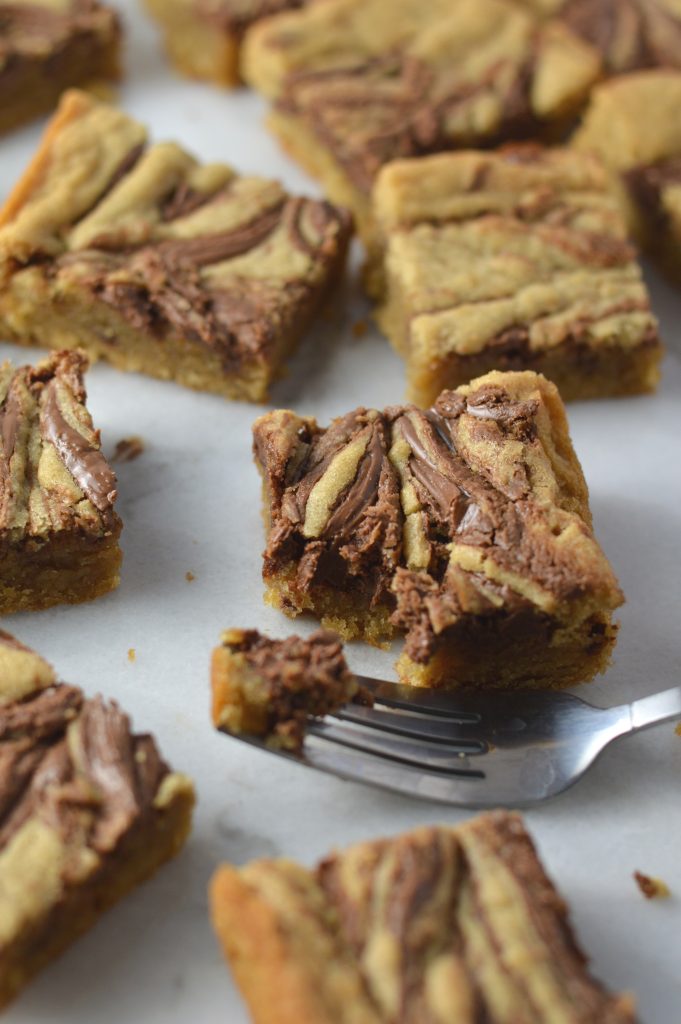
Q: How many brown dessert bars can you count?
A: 11